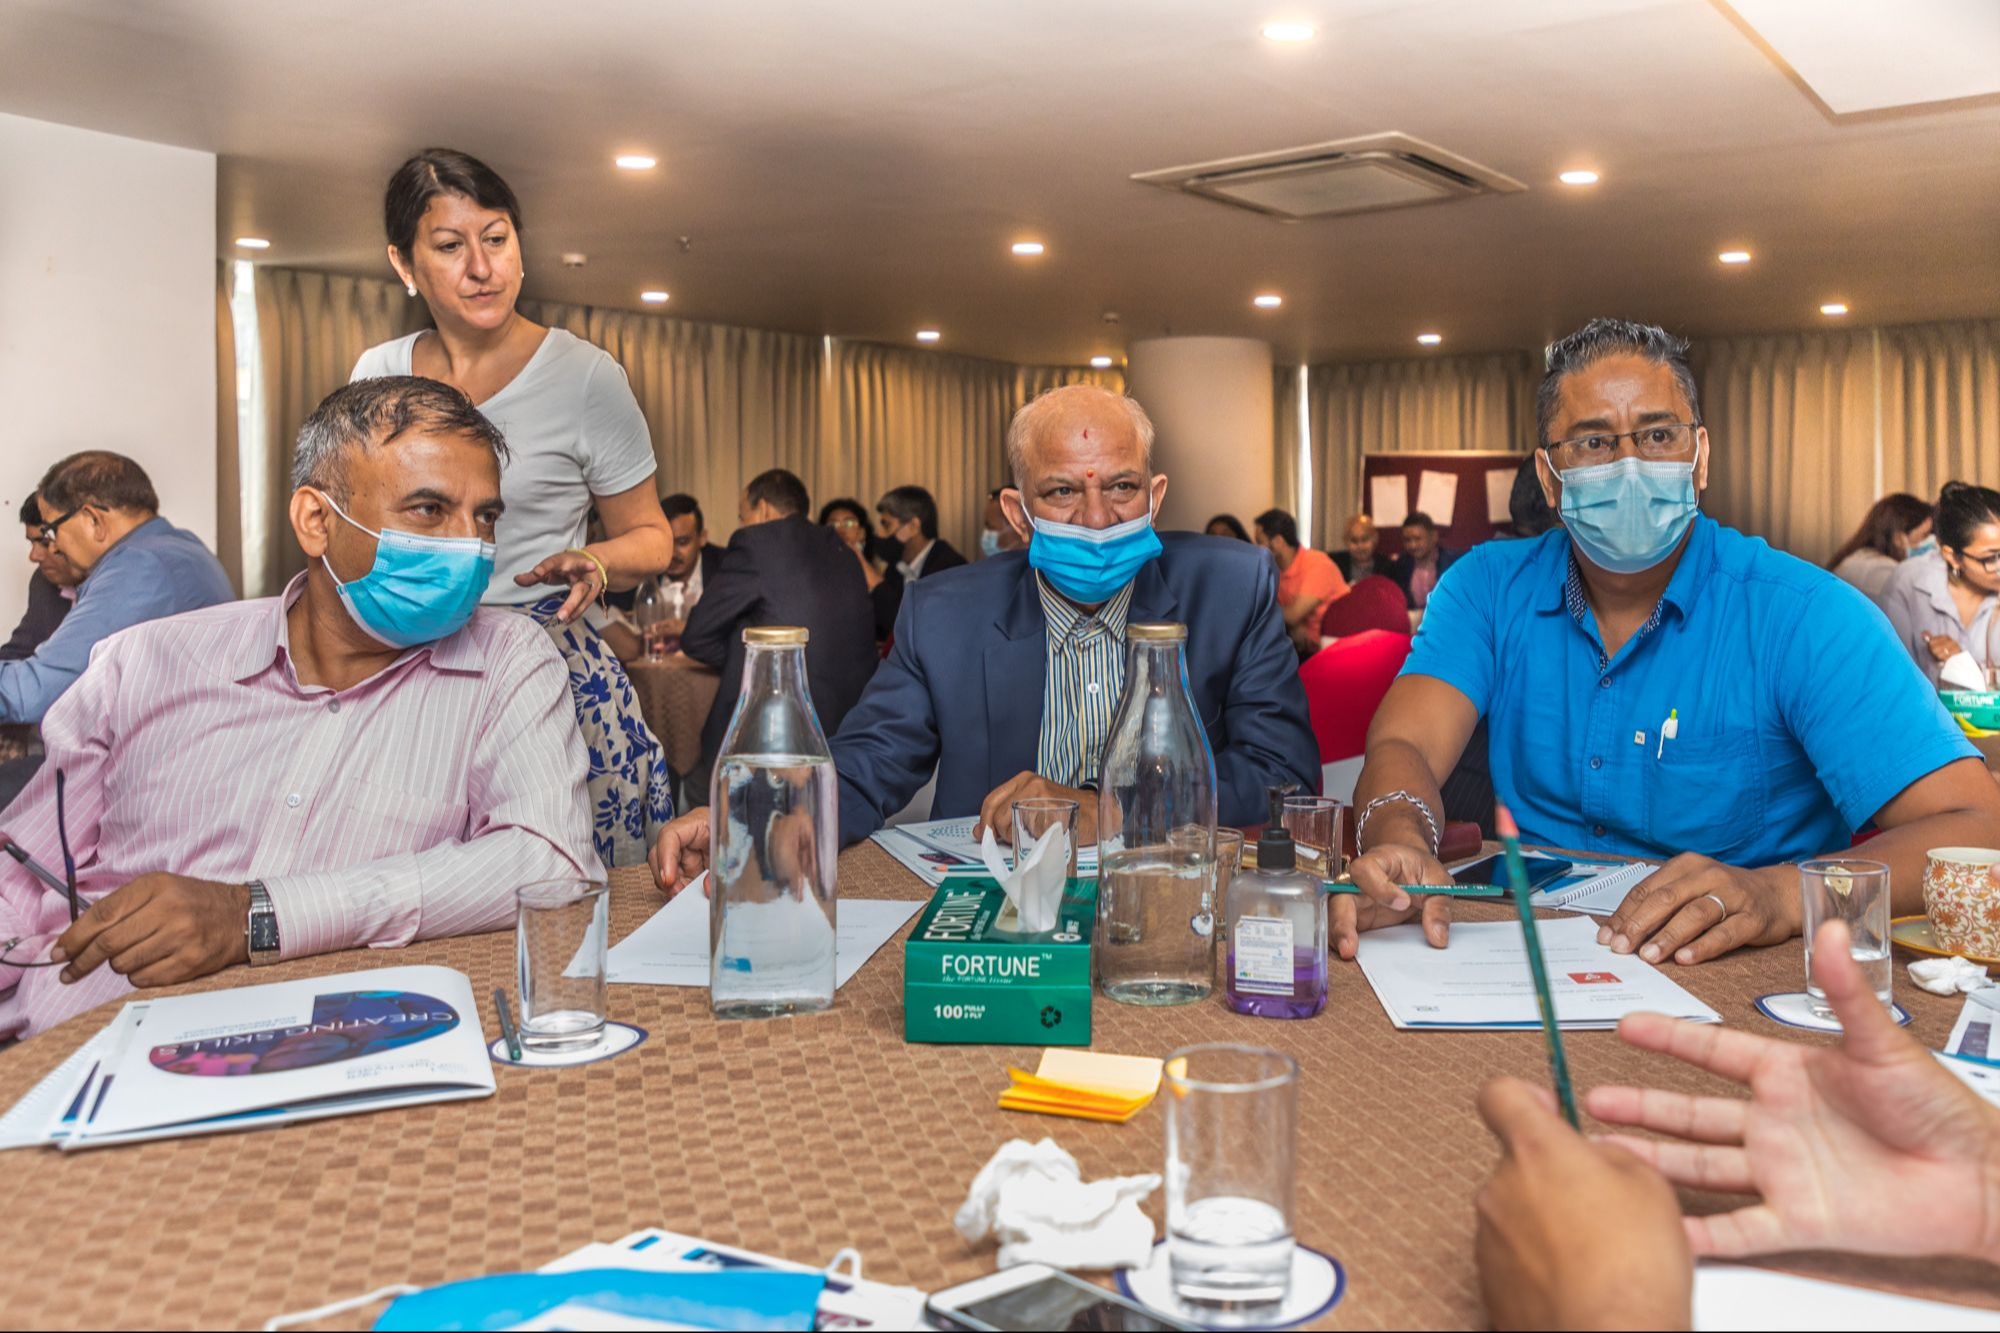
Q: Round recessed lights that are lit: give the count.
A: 12